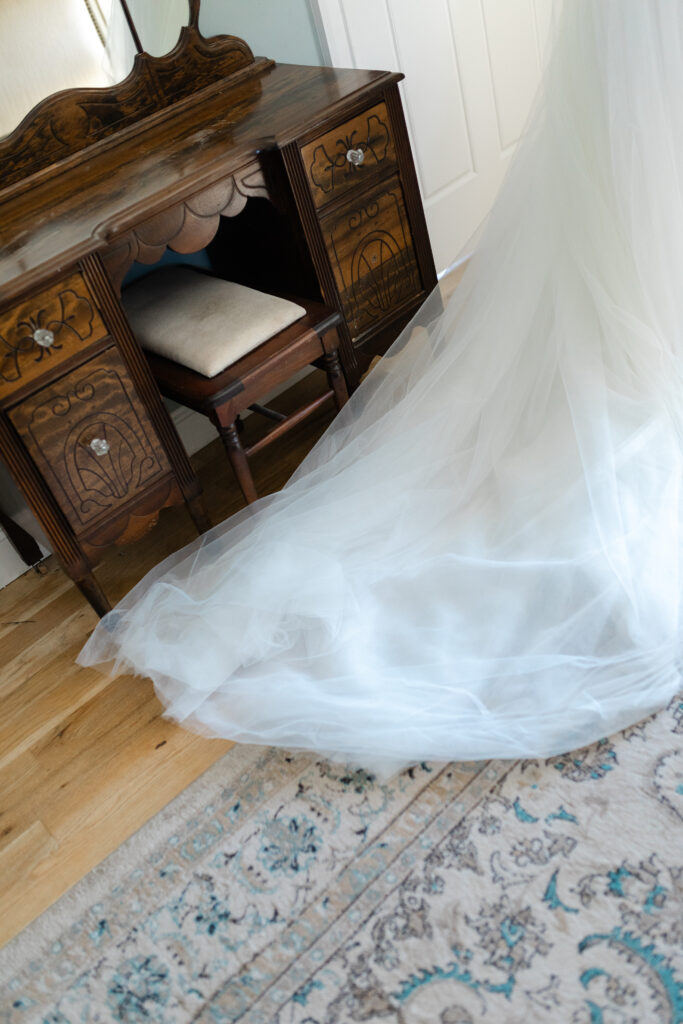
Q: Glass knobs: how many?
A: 3